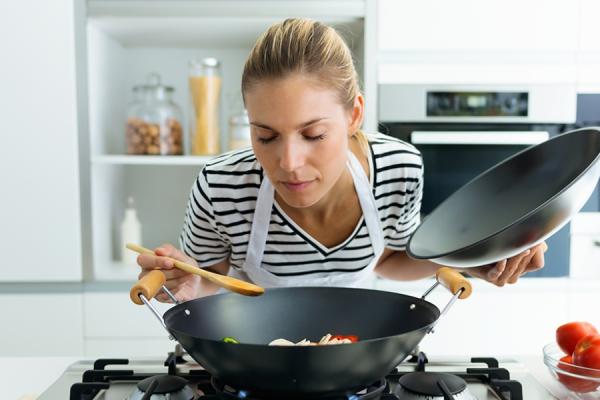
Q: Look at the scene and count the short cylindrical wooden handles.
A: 2